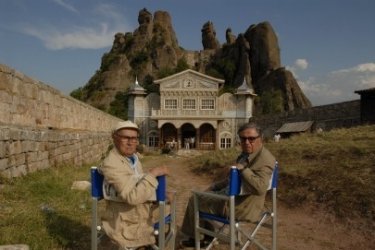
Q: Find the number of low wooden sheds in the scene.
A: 1